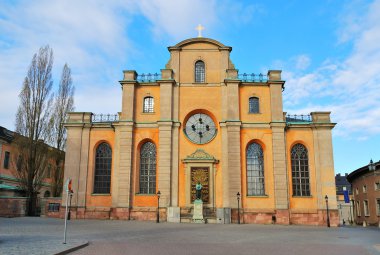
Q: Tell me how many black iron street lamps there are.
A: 4